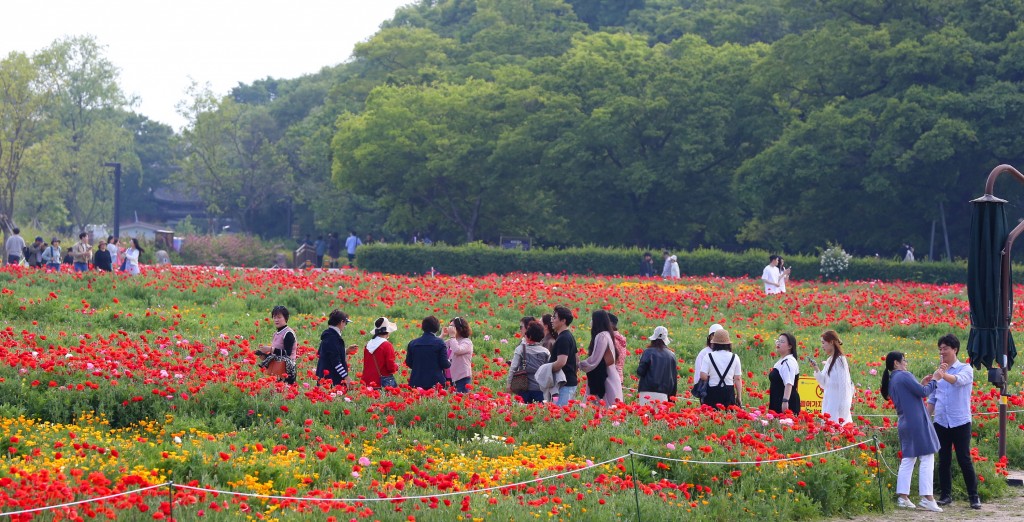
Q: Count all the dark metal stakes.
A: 3